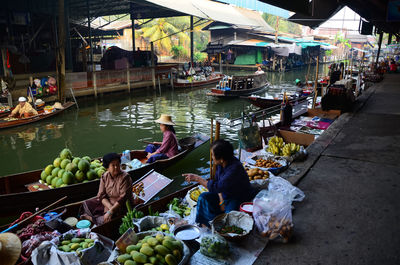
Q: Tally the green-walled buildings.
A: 1